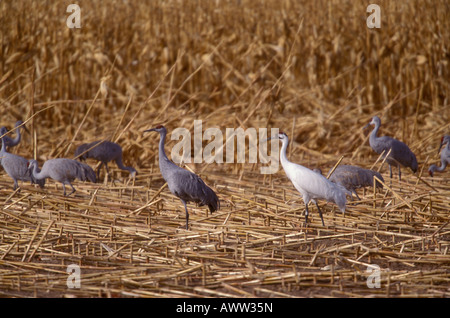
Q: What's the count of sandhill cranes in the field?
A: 9